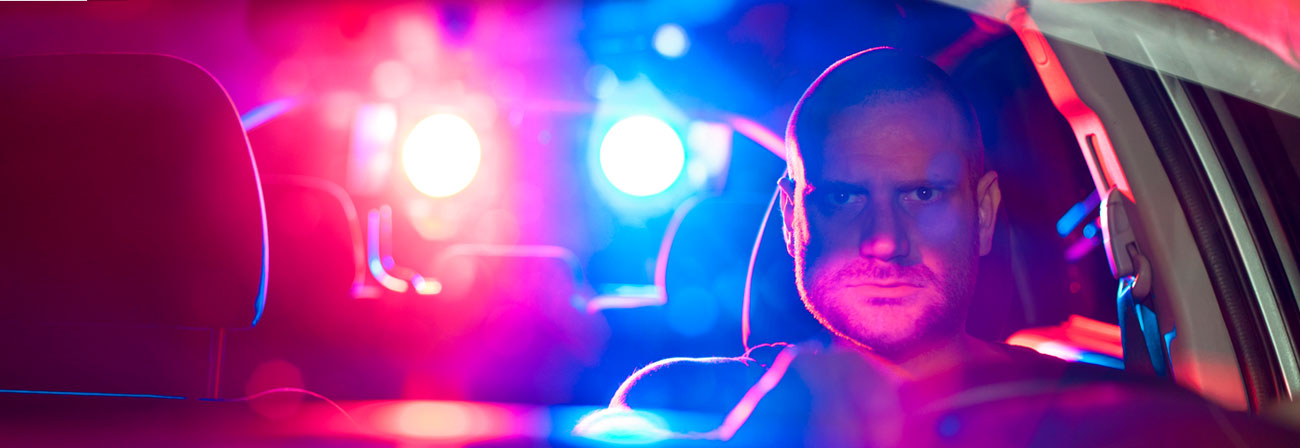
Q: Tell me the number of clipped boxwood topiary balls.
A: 0